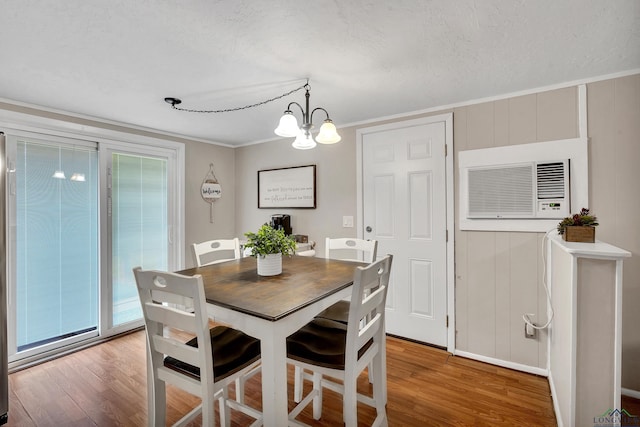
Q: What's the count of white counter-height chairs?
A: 4